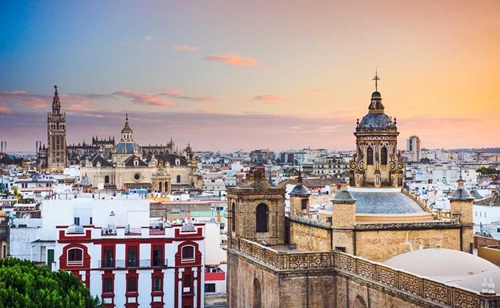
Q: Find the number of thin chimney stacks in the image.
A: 4